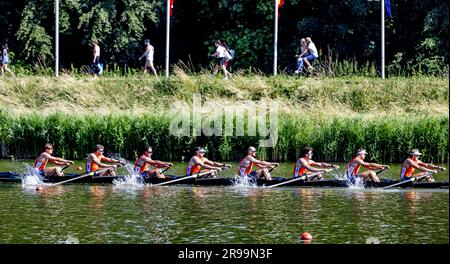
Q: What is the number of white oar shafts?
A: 4